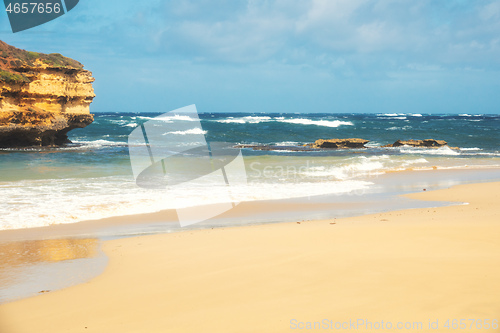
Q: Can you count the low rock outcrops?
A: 2